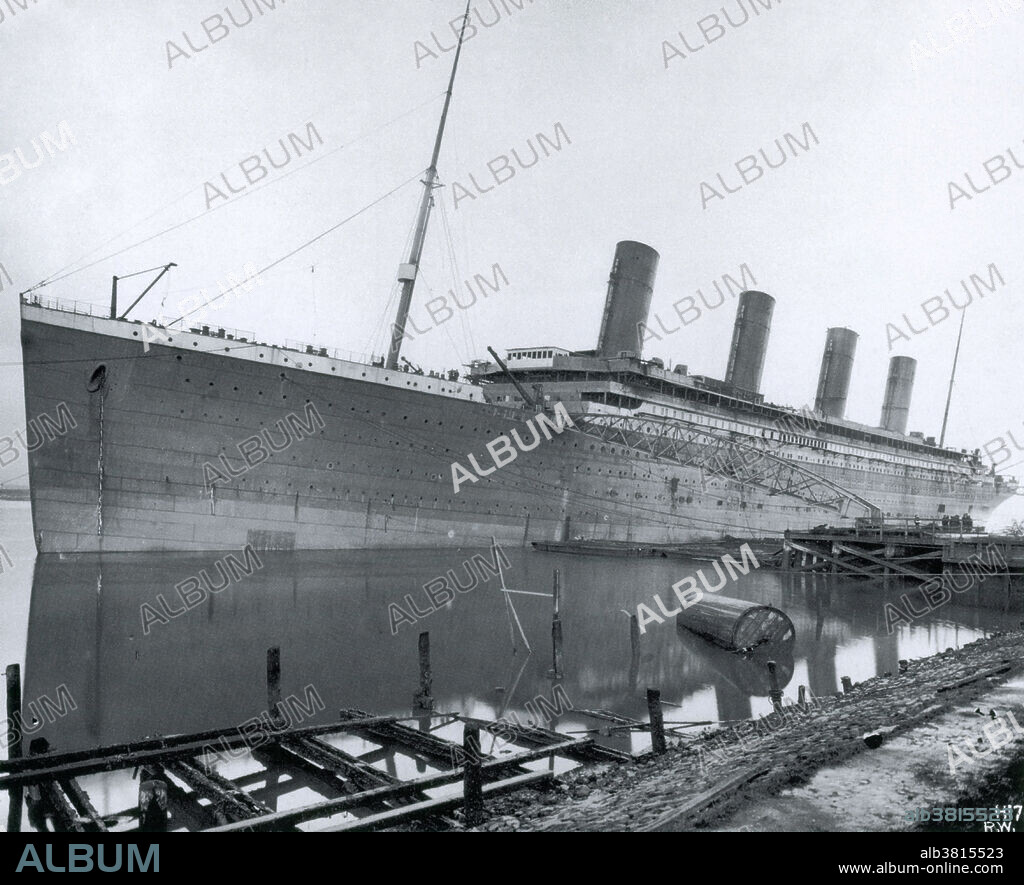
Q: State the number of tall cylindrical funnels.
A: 4